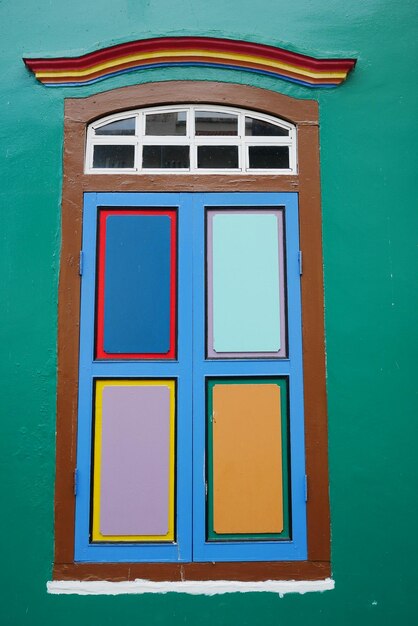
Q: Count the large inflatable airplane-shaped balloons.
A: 0